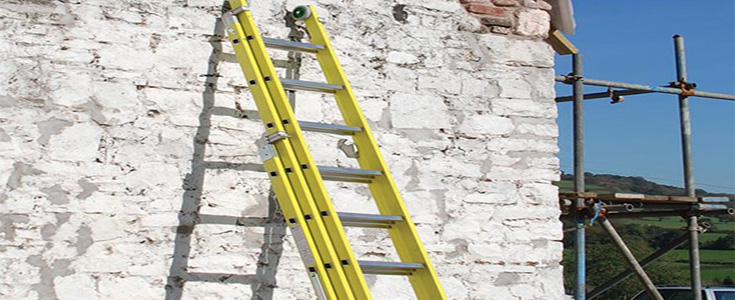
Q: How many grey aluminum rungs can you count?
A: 6